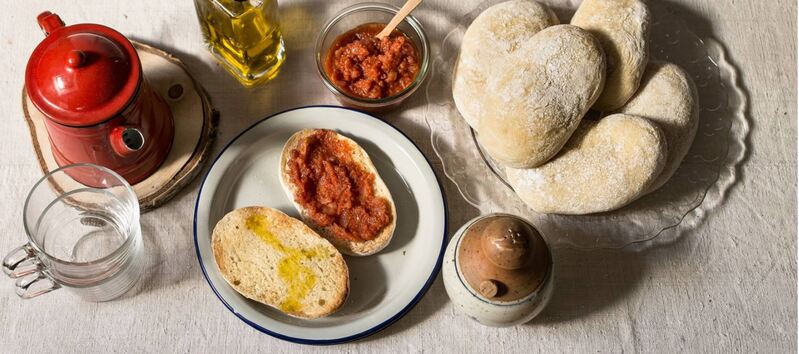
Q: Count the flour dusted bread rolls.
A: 5